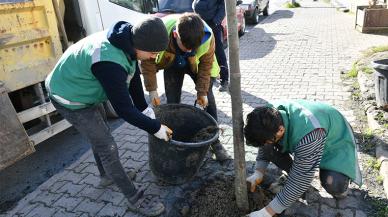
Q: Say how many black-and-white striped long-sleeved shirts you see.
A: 1